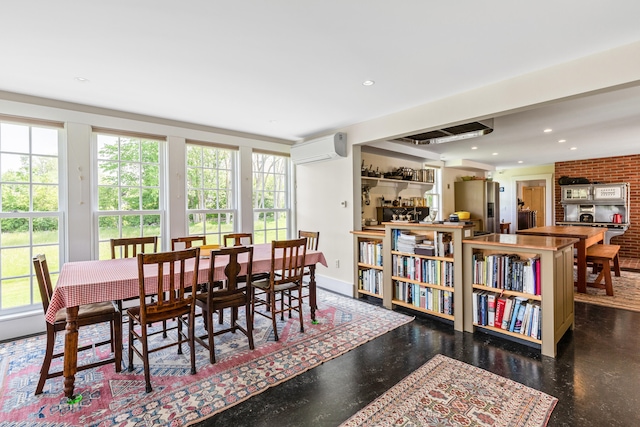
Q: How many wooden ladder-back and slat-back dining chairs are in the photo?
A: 8